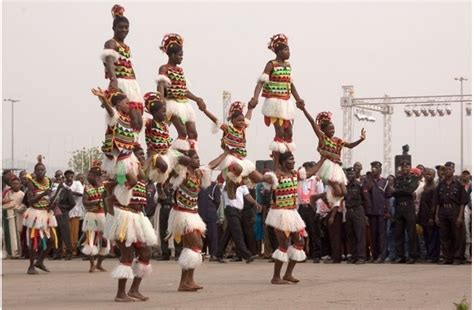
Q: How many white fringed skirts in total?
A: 12